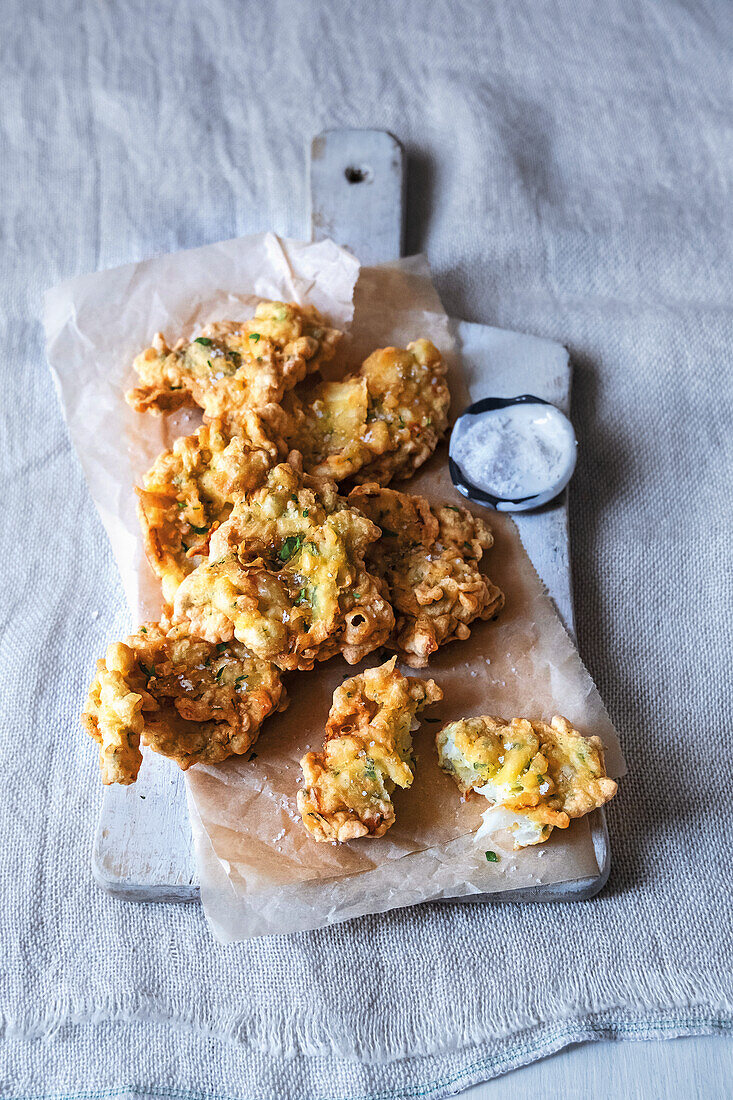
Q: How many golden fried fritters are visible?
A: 8